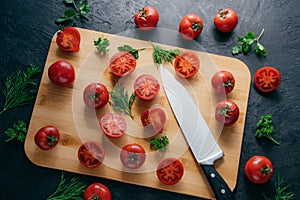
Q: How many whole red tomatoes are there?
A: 11